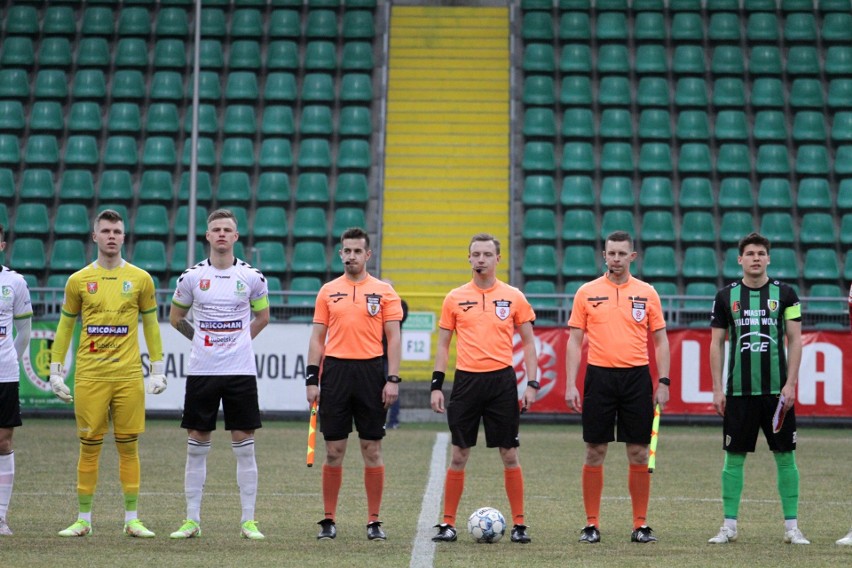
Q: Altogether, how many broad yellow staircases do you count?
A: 1